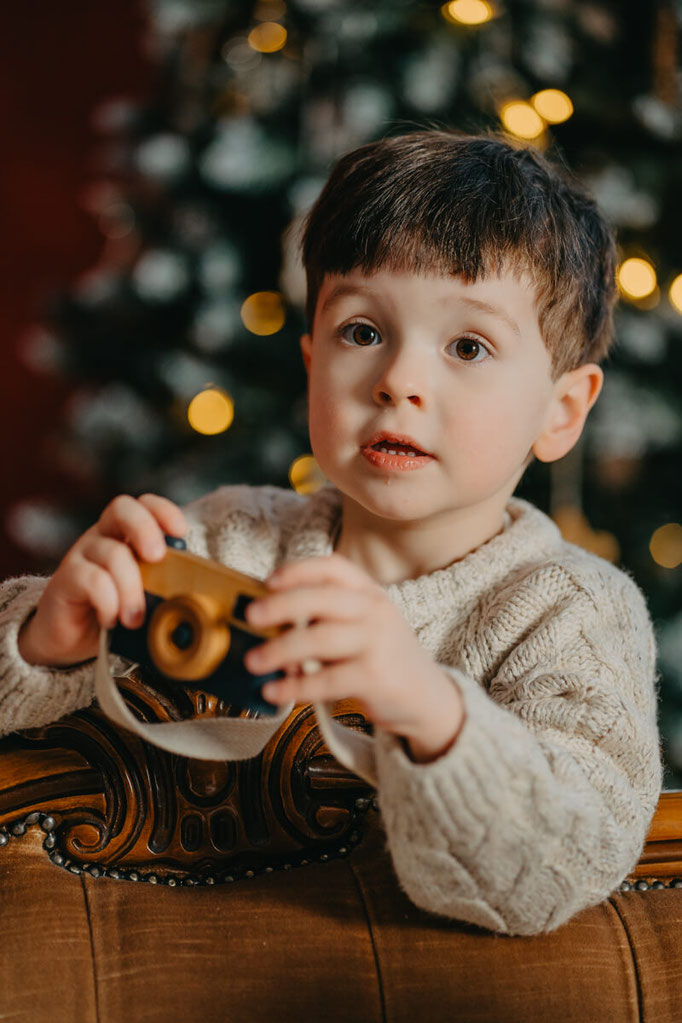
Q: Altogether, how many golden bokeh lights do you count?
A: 10